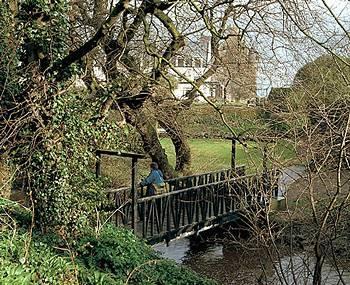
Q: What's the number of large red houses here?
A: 0